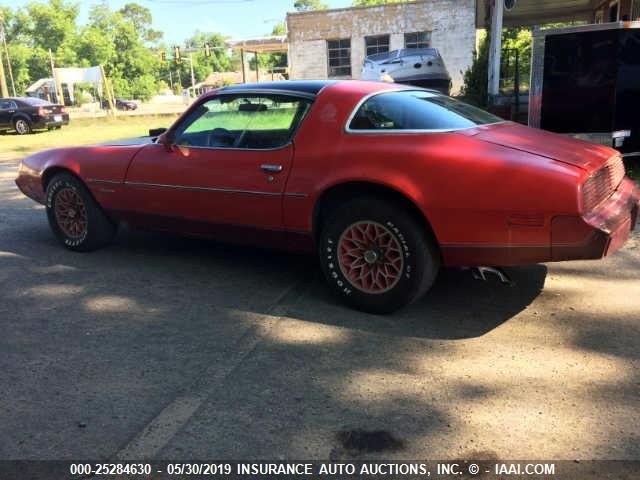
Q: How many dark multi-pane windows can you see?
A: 3